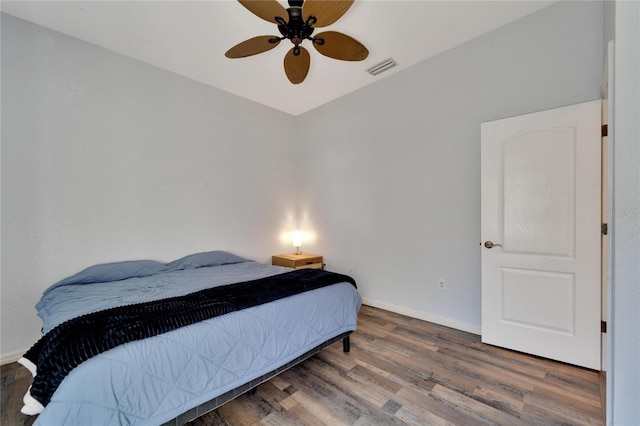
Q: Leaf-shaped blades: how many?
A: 5